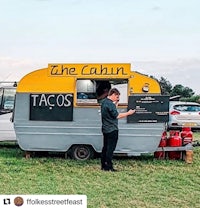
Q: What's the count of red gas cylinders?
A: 3